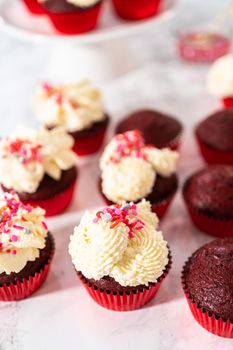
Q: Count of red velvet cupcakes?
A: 13